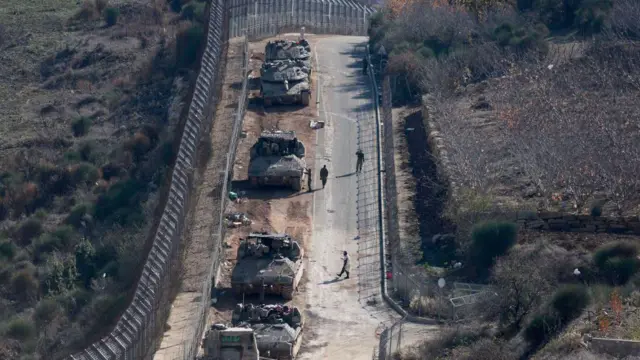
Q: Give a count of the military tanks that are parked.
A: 5